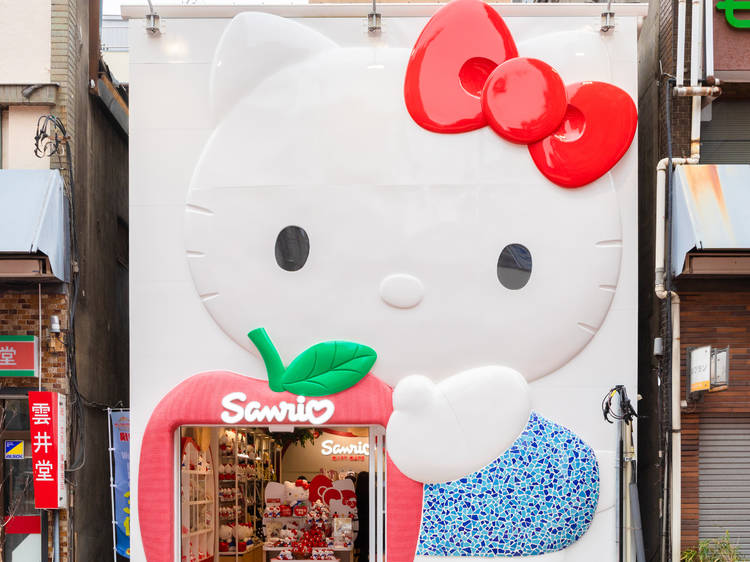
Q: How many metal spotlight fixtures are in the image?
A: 3